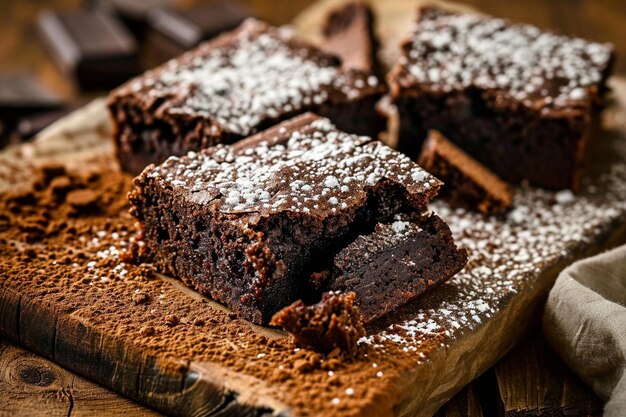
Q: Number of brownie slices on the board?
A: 3